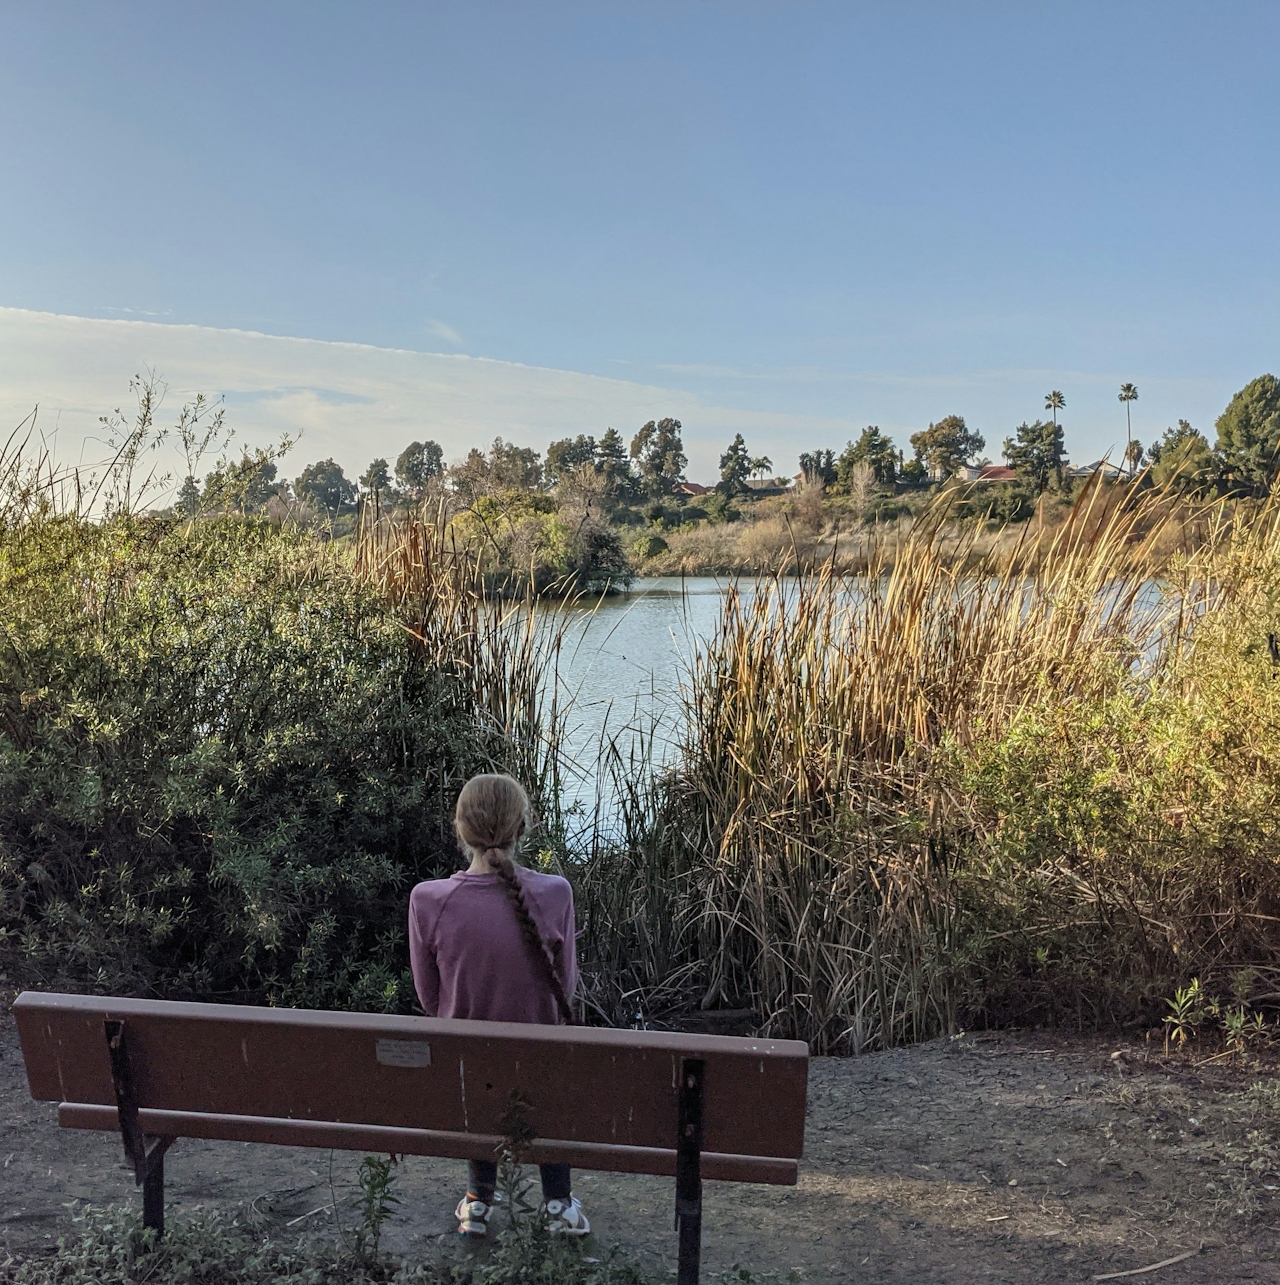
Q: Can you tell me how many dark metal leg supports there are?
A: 2